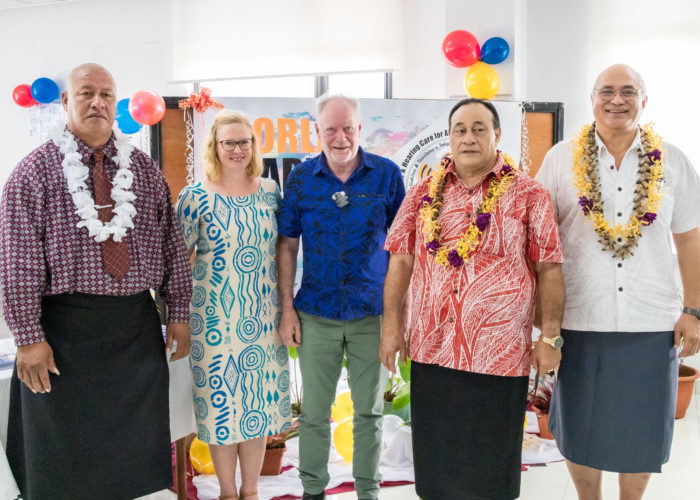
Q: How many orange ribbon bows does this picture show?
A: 1